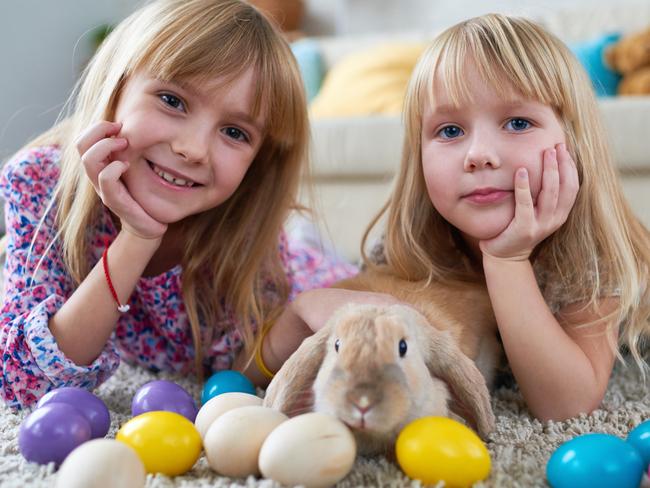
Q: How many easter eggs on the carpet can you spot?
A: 12